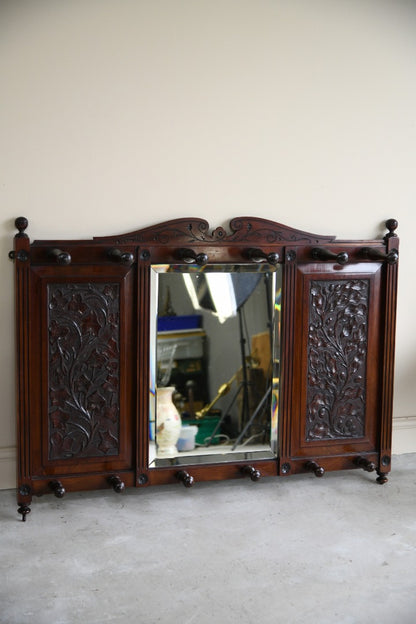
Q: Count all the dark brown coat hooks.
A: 12